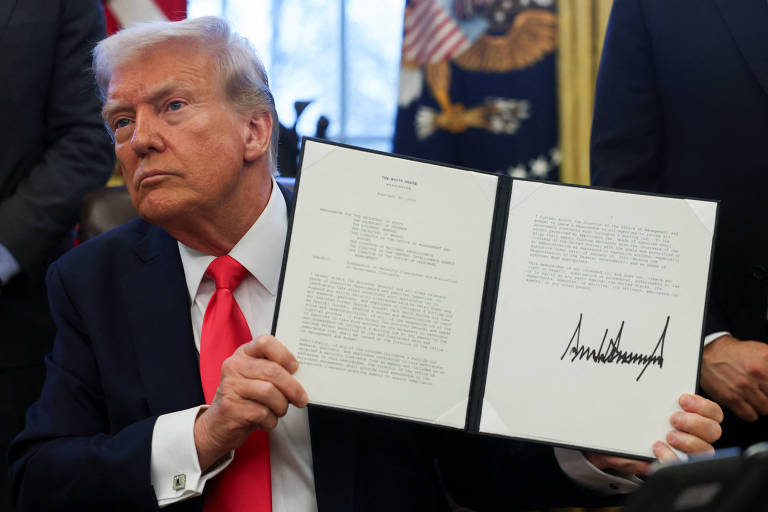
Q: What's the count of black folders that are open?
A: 1